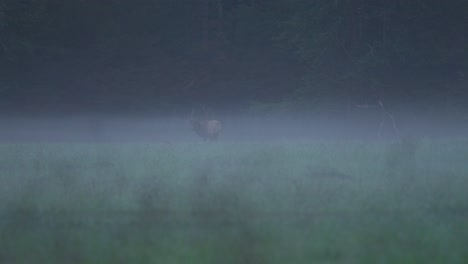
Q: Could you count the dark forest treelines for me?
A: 1